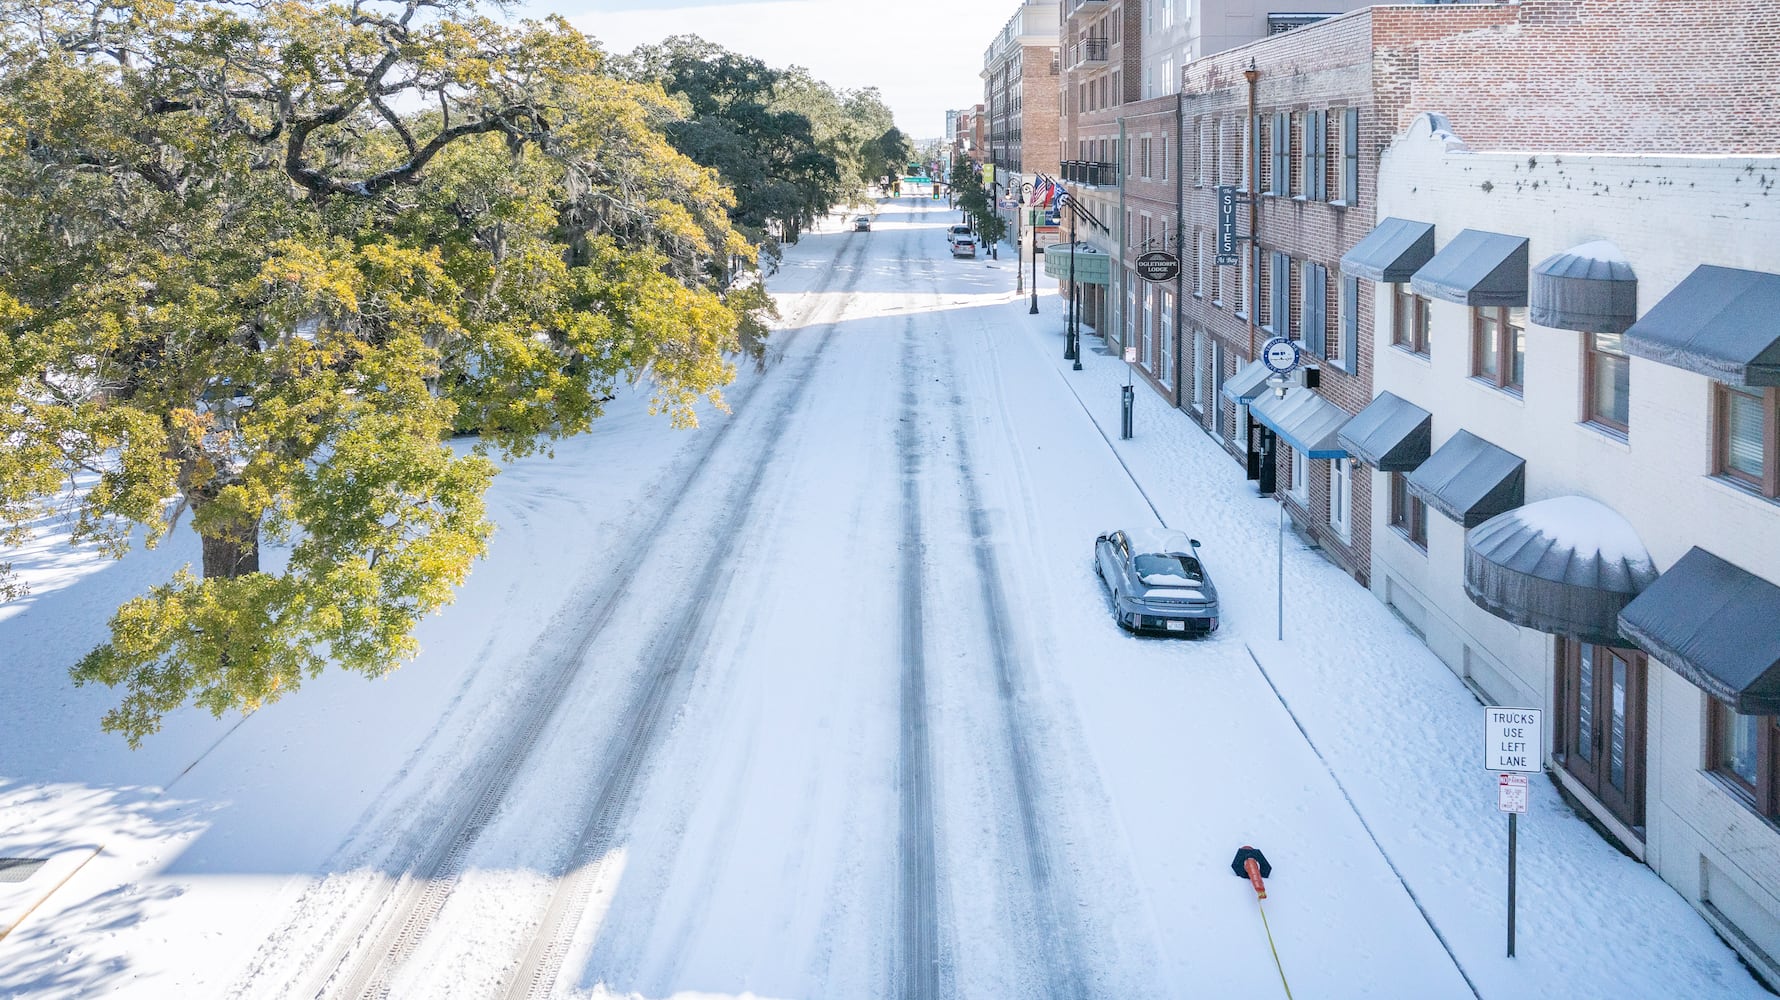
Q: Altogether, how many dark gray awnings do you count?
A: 8